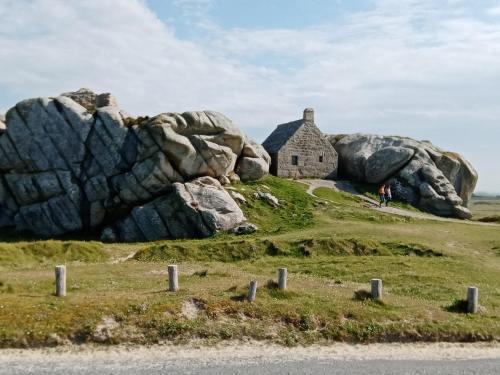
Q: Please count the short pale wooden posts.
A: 6